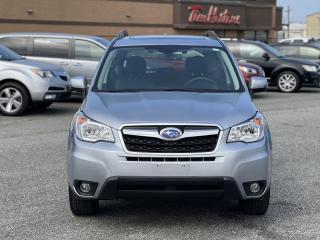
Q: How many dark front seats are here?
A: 2